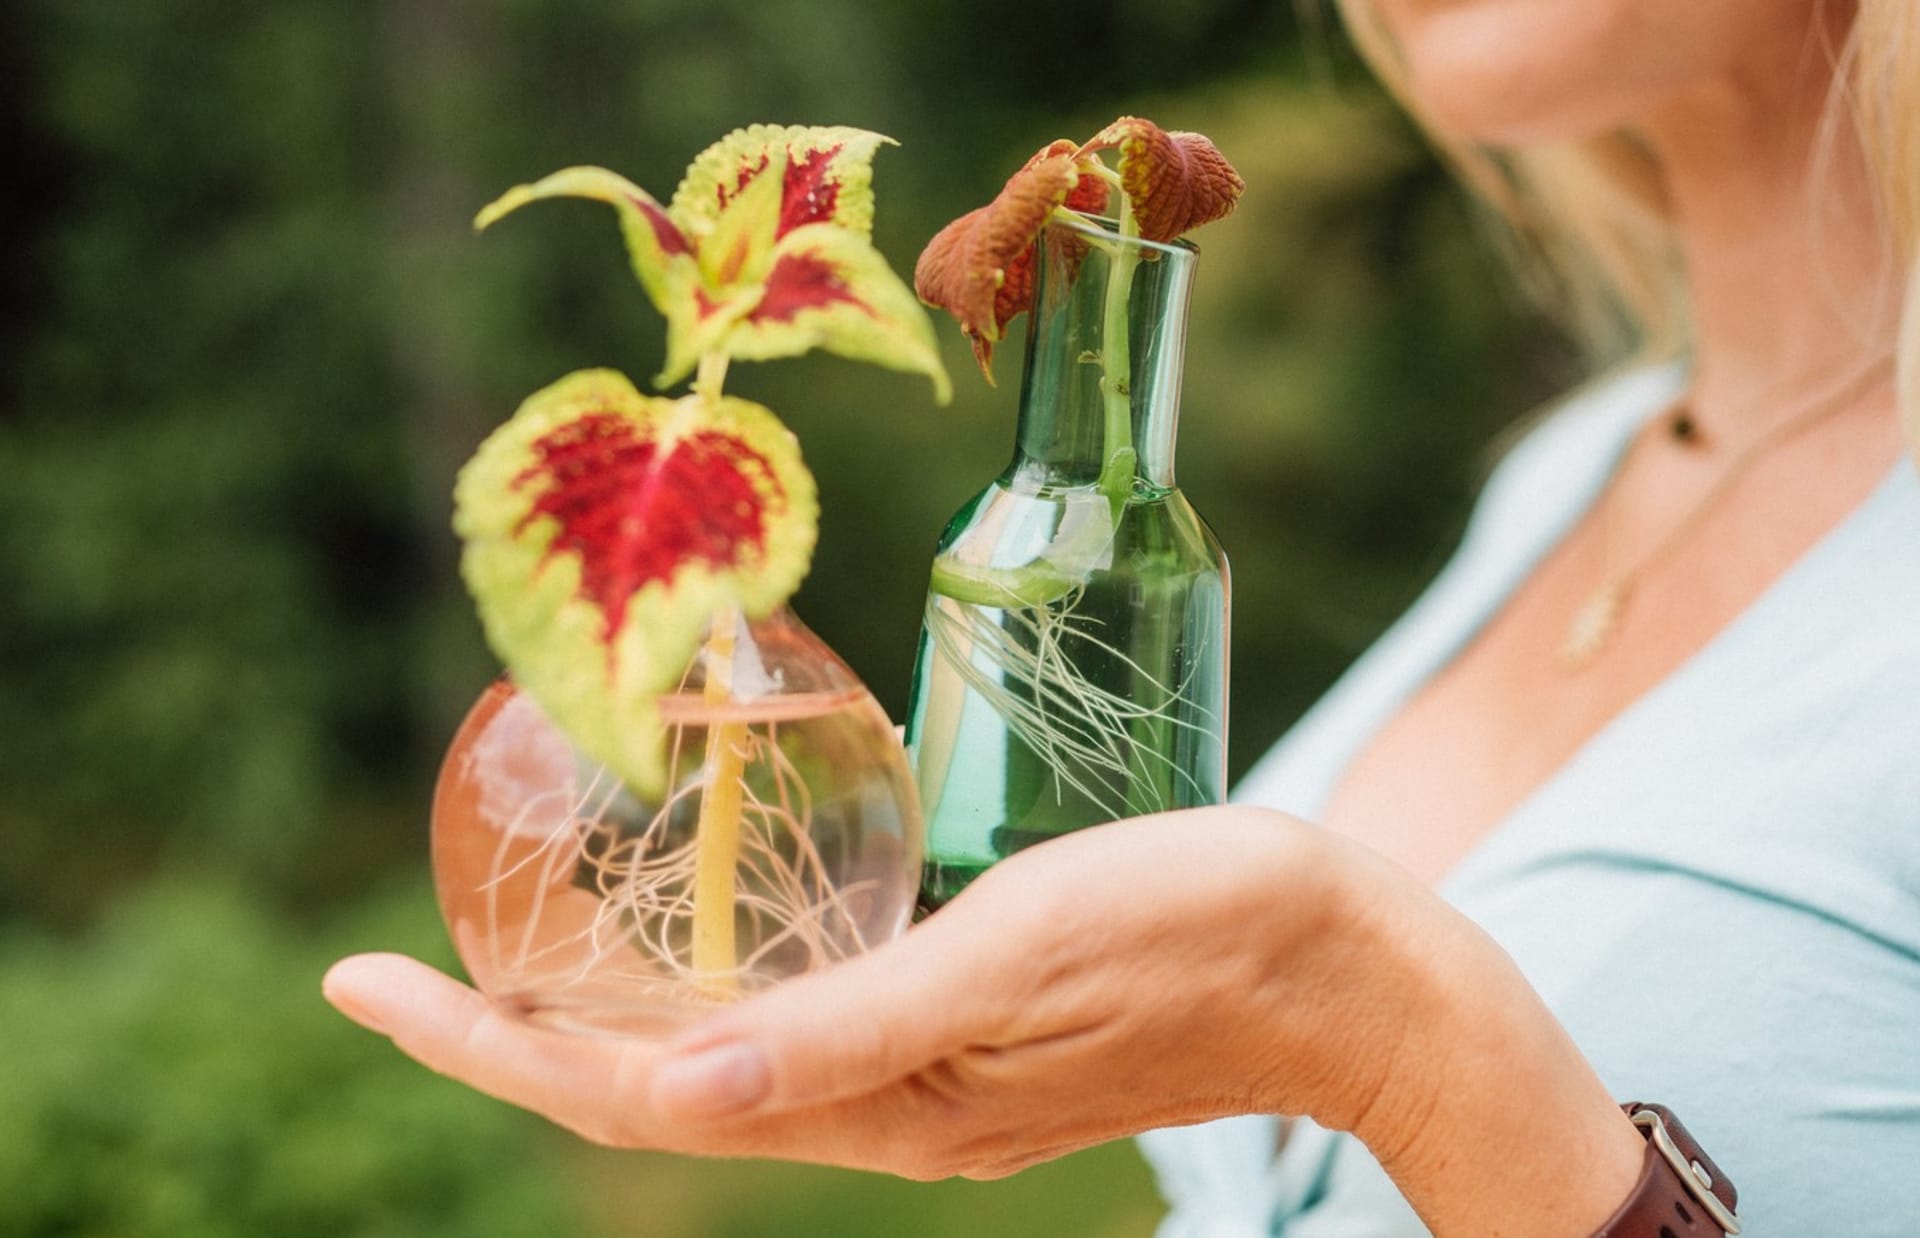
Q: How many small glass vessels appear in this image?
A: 2